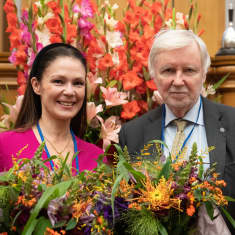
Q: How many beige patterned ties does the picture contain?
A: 1